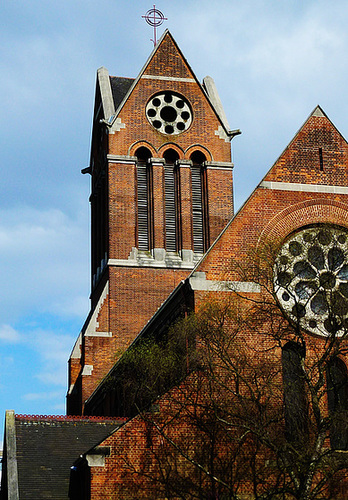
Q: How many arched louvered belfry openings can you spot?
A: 3